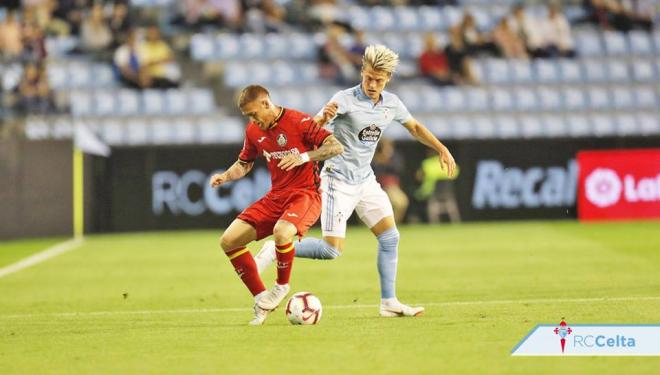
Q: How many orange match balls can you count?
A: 0